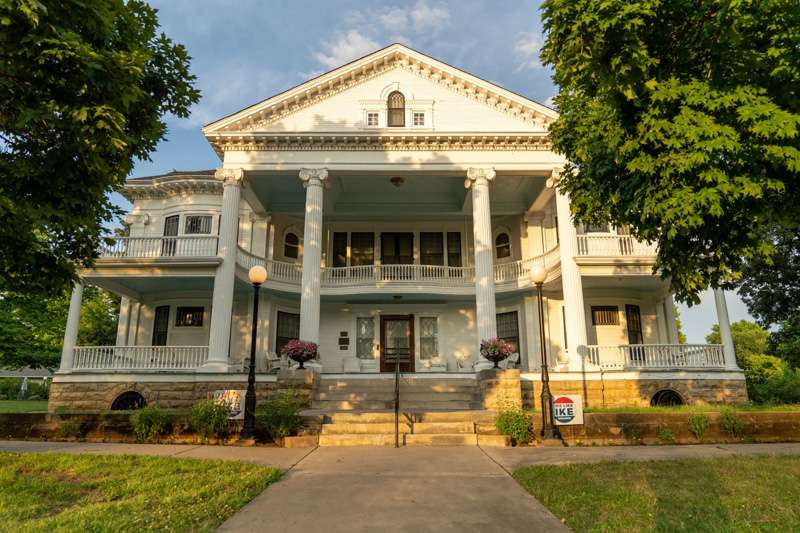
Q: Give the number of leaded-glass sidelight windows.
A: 2